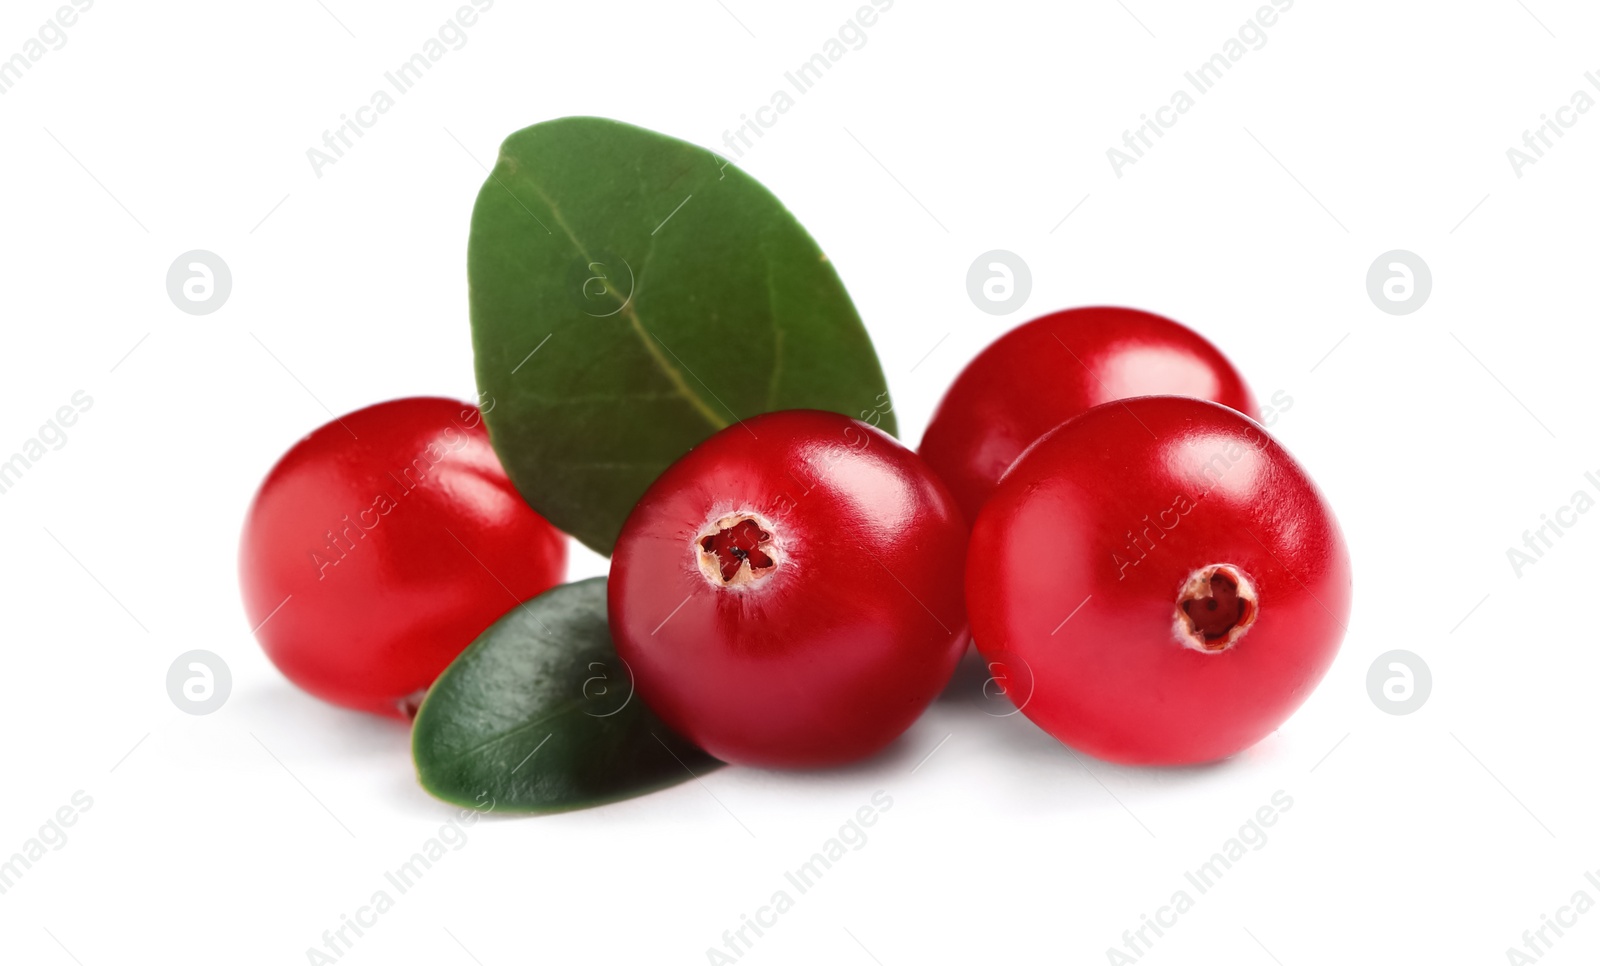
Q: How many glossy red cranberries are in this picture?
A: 4